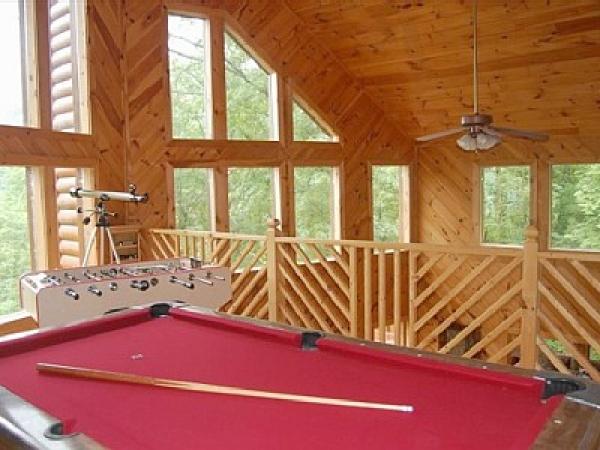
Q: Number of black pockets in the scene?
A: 4